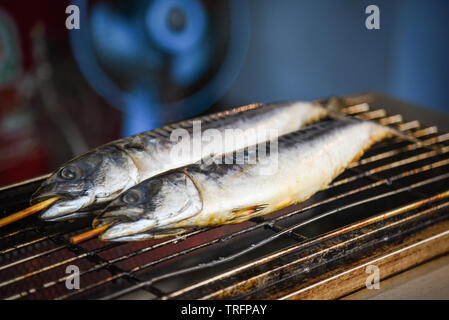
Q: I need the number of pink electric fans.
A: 0